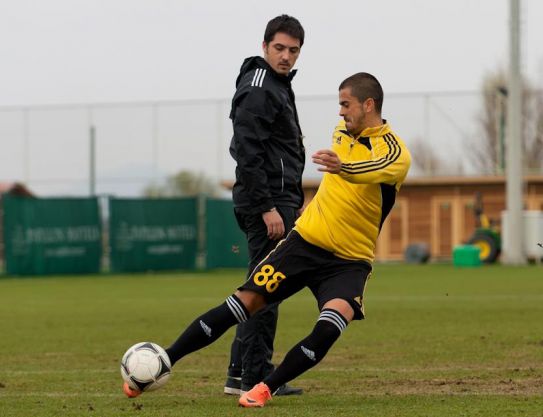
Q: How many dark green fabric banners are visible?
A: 3